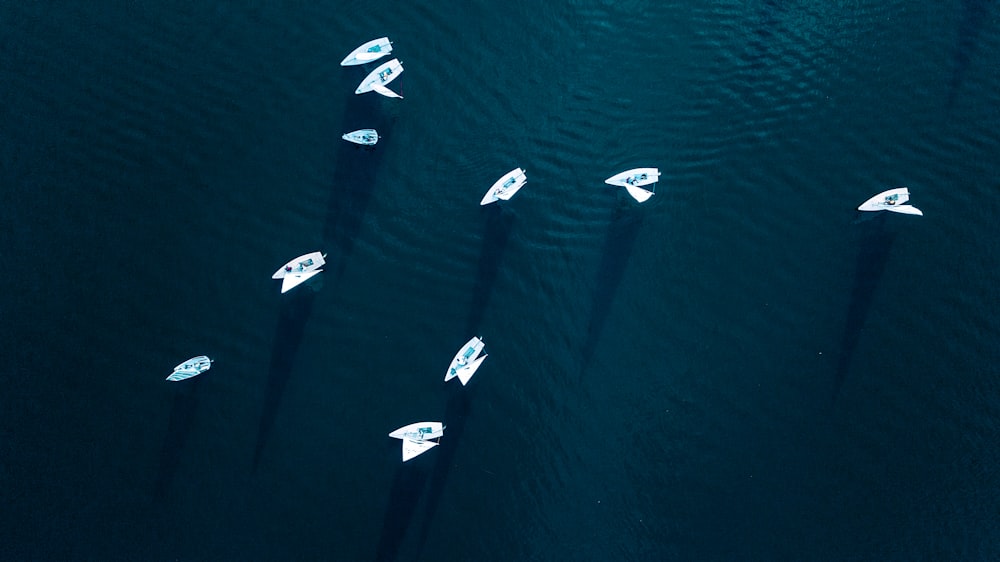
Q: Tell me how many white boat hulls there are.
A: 10